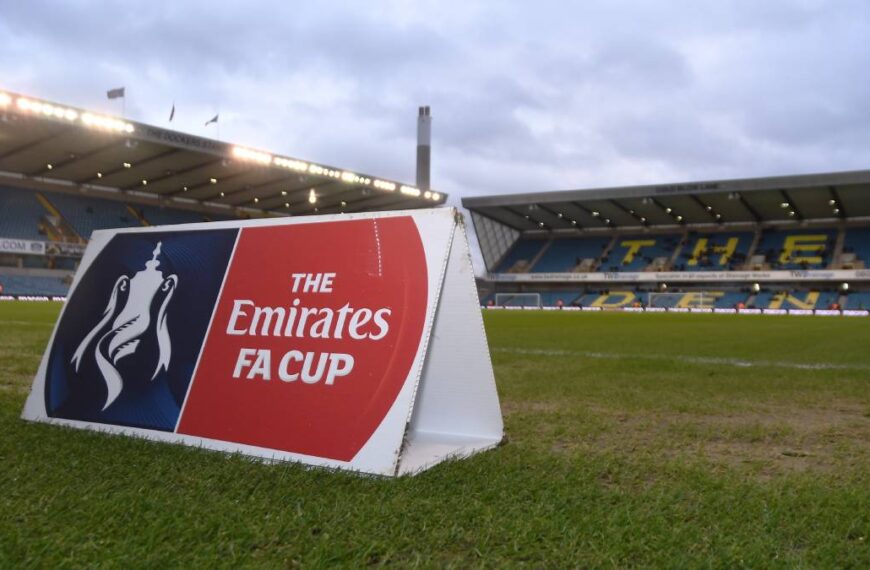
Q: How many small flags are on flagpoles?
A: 3